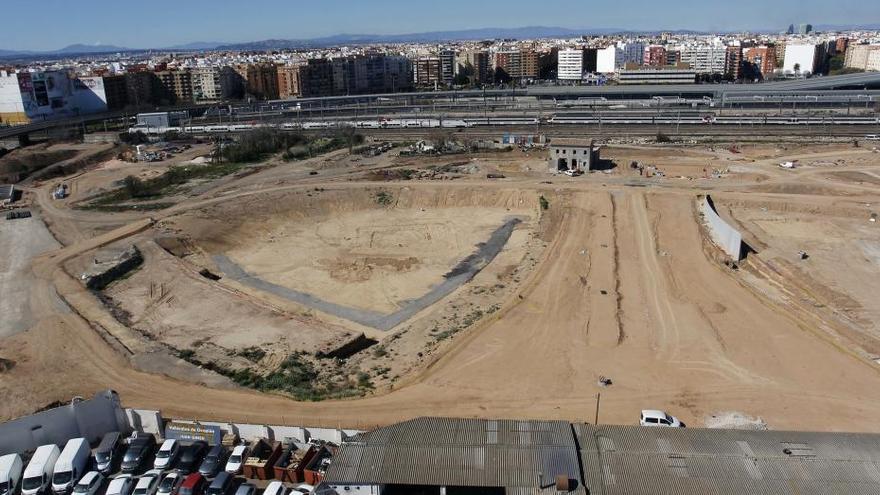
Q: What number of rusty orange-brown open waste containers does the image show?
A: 3